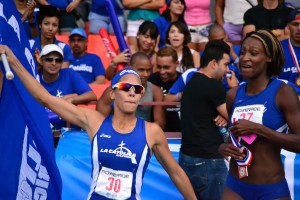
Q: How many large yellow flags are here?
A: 0